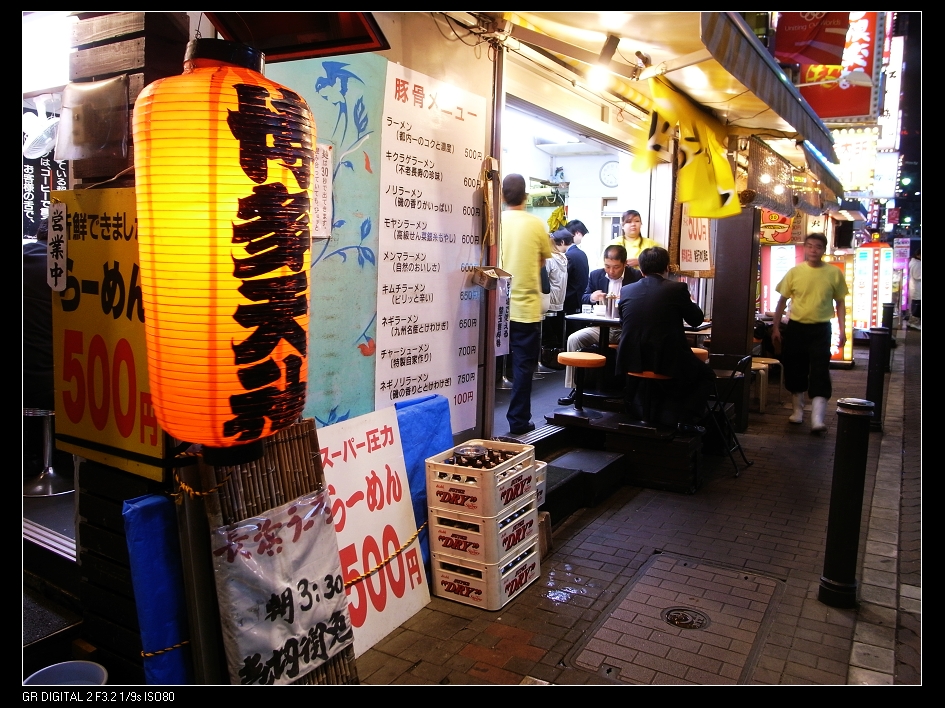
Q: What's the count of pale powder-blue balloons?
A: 0